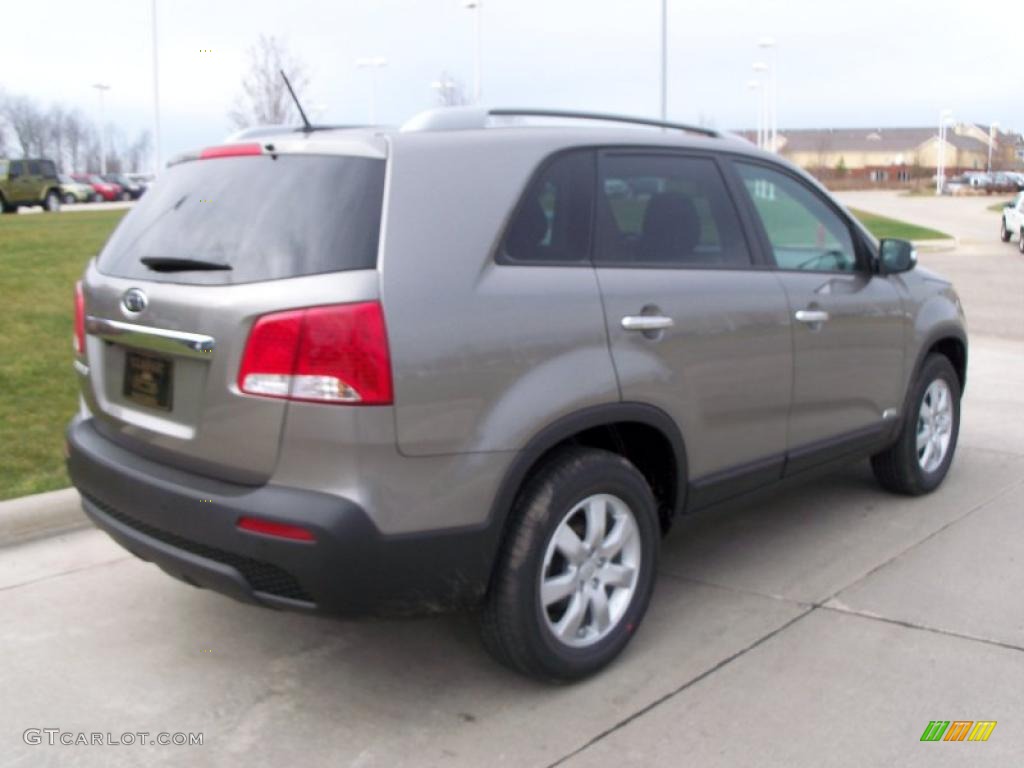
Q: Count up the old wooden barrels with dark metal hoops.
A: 0